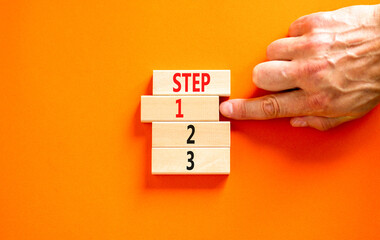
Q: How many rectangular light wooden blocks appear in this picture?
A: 4